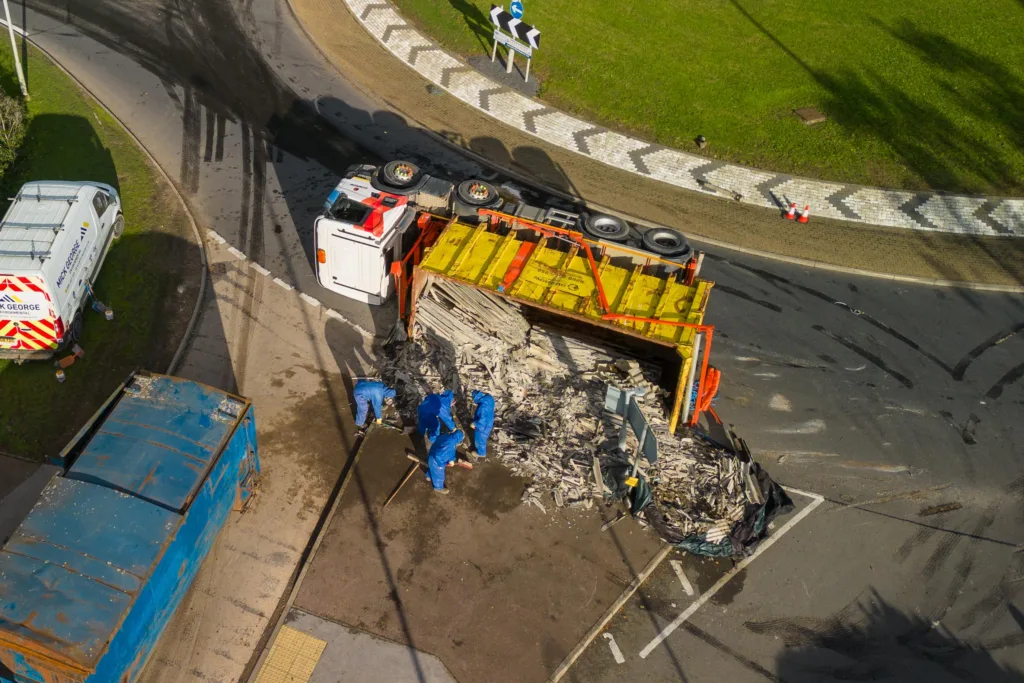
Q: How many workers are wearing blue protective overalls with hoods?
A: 4